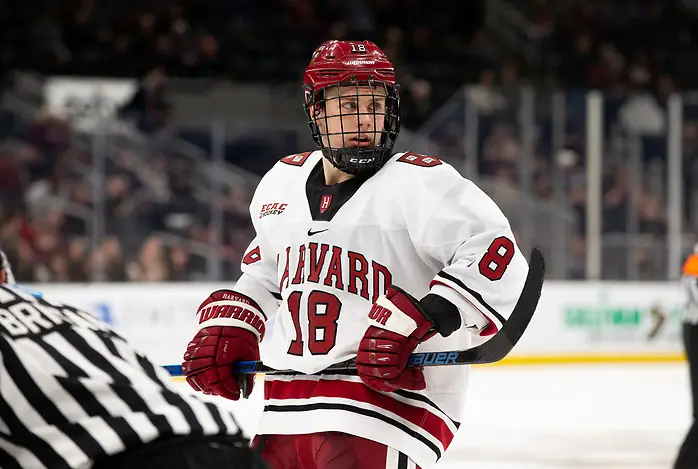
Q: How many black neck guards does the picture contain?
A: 1